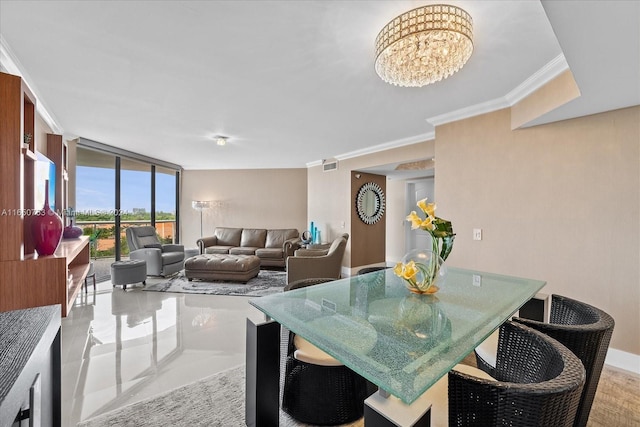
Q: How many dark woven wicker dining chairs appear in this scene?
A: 4